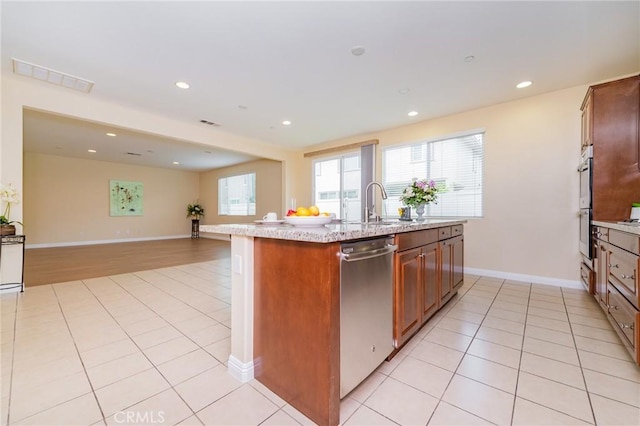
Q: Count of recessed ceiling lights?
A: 7